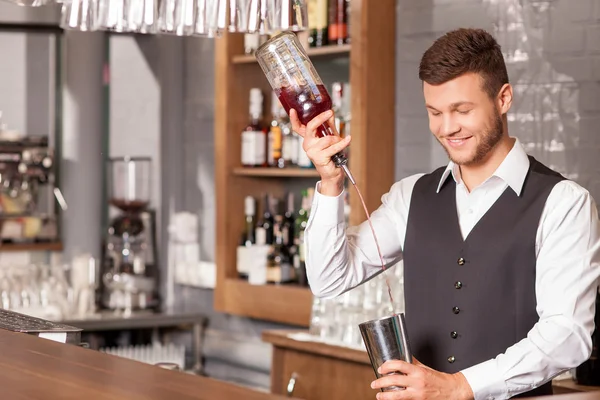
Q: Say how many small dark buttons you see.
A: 5